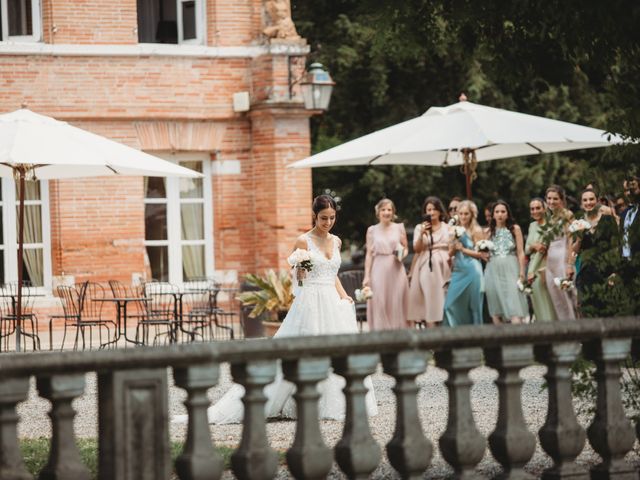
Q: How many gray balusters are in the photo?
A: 11